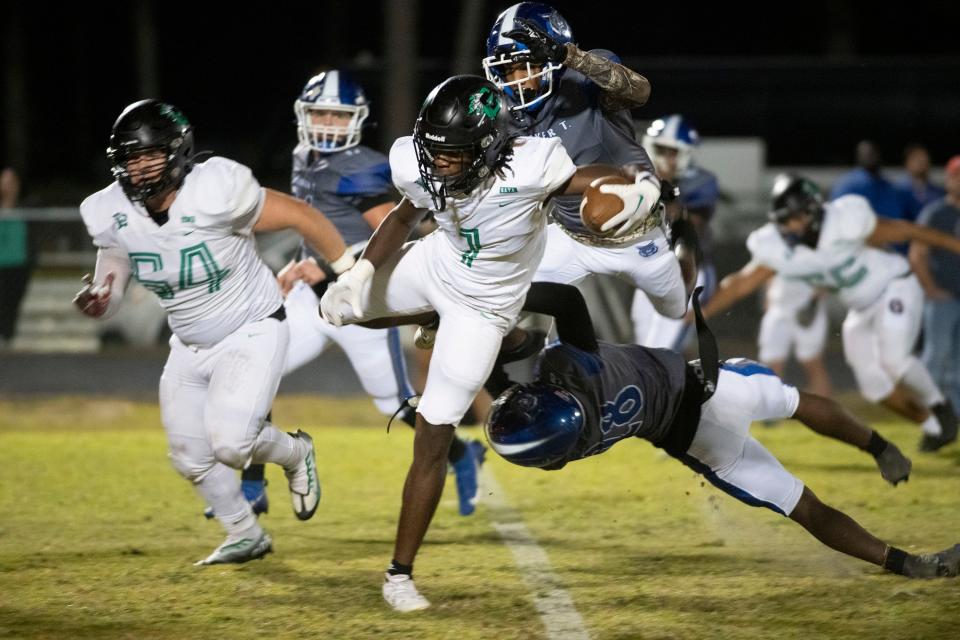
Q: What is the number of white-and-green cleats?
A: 2